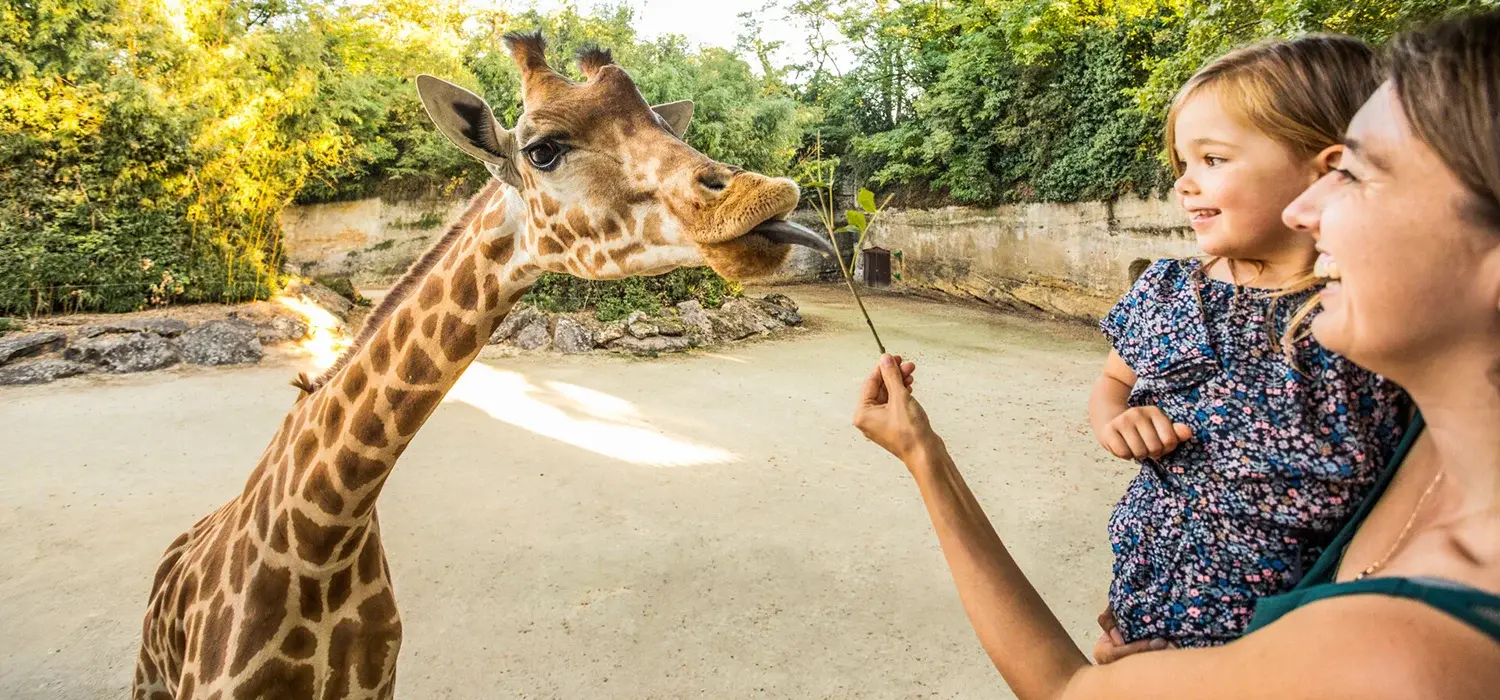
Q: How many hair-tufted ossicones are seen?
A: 2